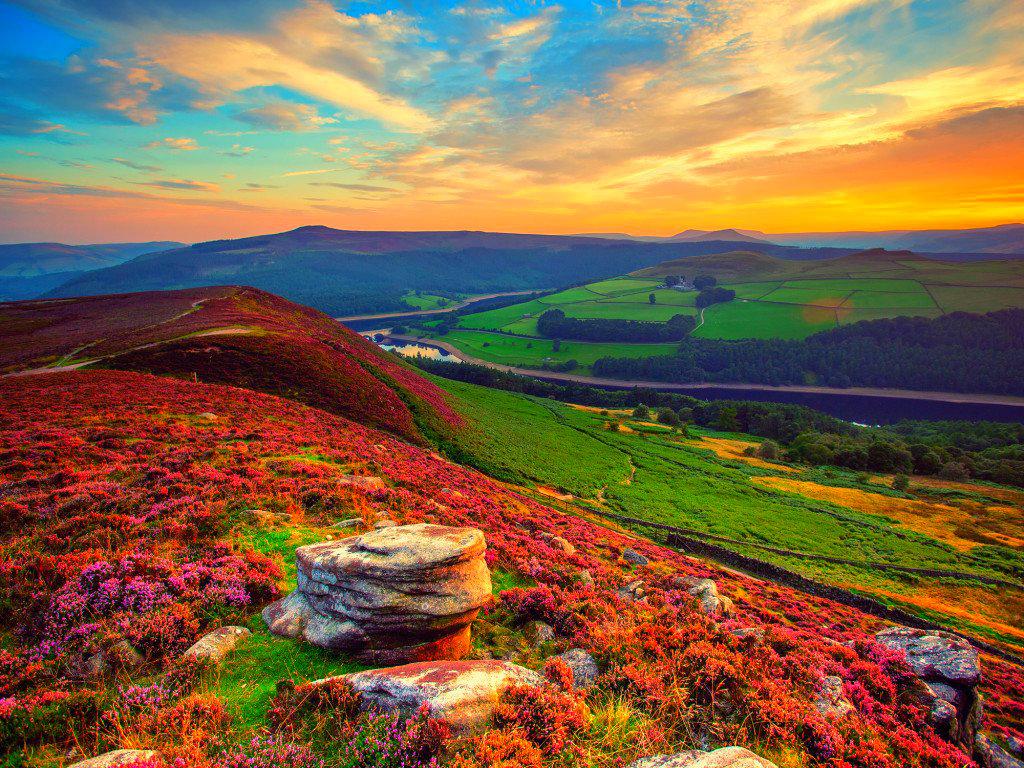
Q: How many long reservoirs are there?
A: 1